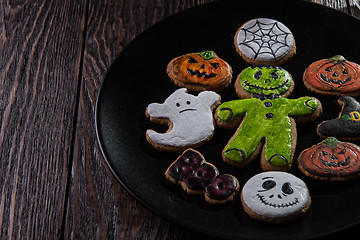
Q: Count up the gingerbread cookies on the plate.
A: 9